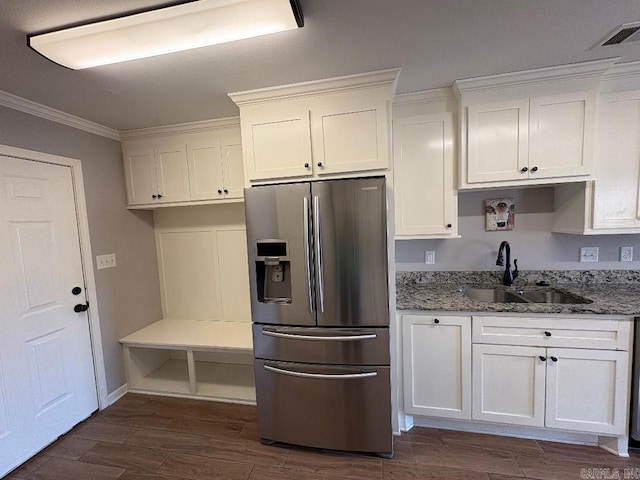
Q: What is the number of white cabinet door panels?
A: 13